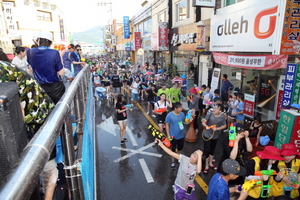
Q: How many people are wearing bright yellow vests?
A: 2